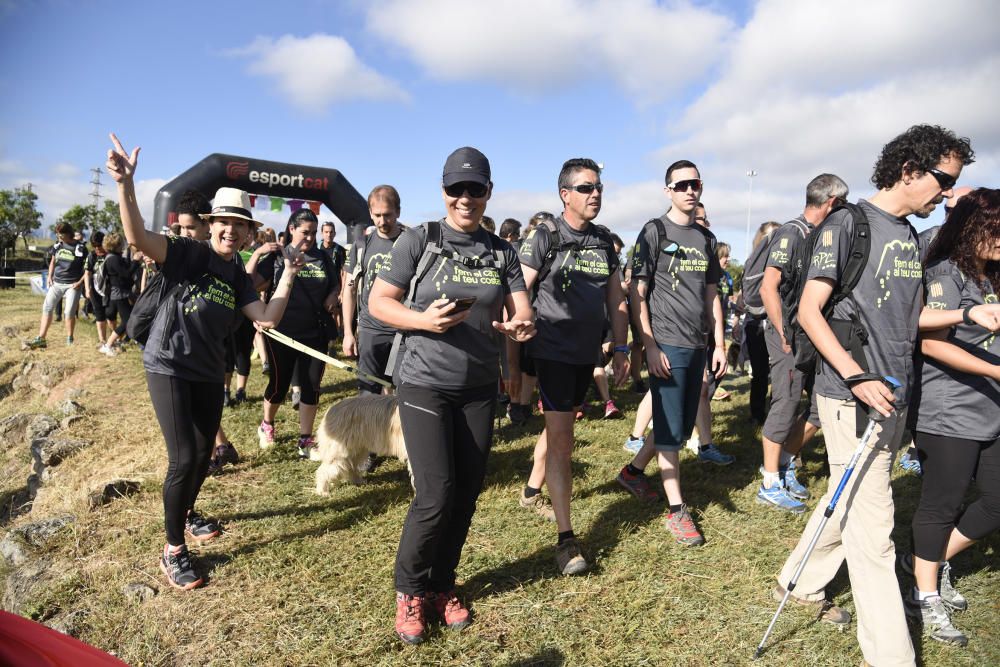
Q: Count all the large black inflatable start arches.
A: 1